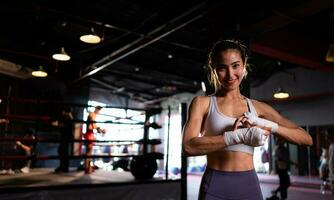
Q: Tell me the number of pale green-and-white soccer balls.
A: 0